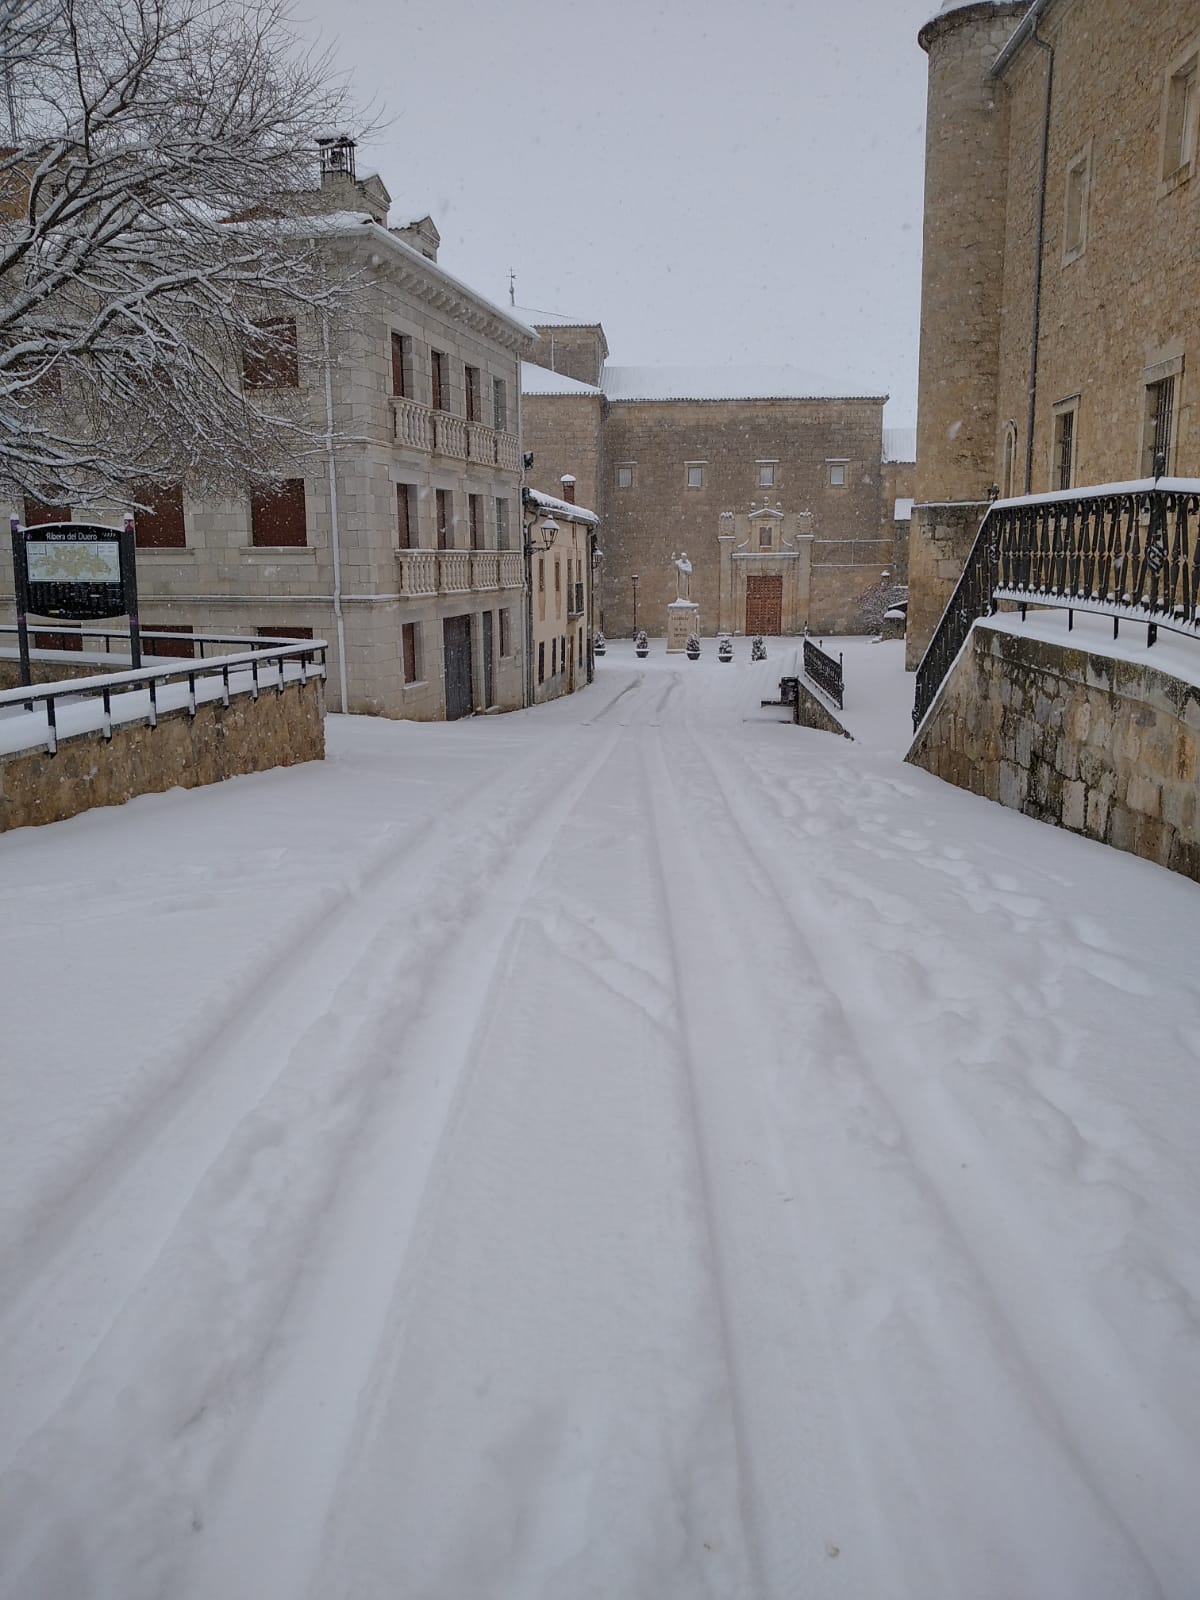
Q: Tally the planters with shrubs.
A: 5